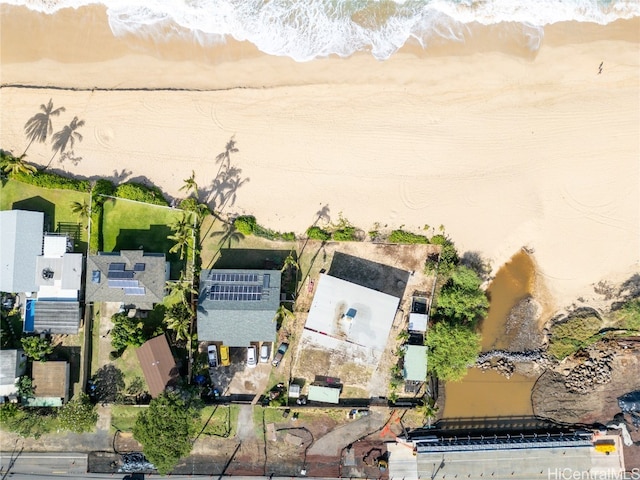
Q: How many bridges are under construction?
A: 1